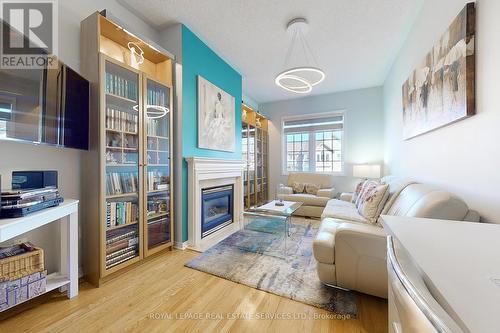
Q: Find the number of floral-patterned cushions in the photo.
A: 2